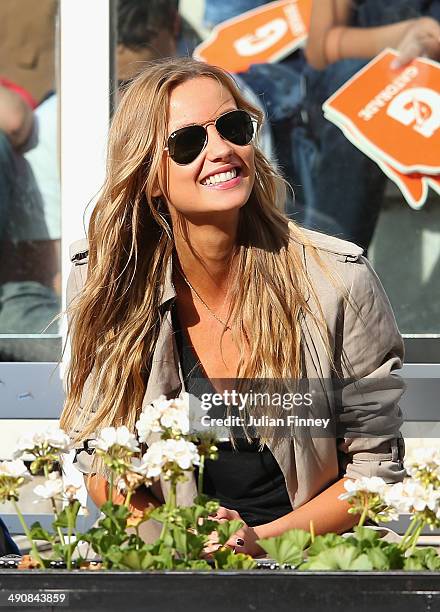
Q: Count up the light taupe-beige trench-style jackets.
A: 1